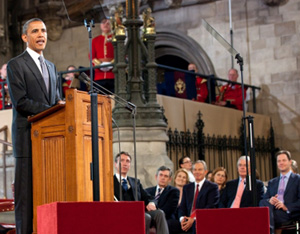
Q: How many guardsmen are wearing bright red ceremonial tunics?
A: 5